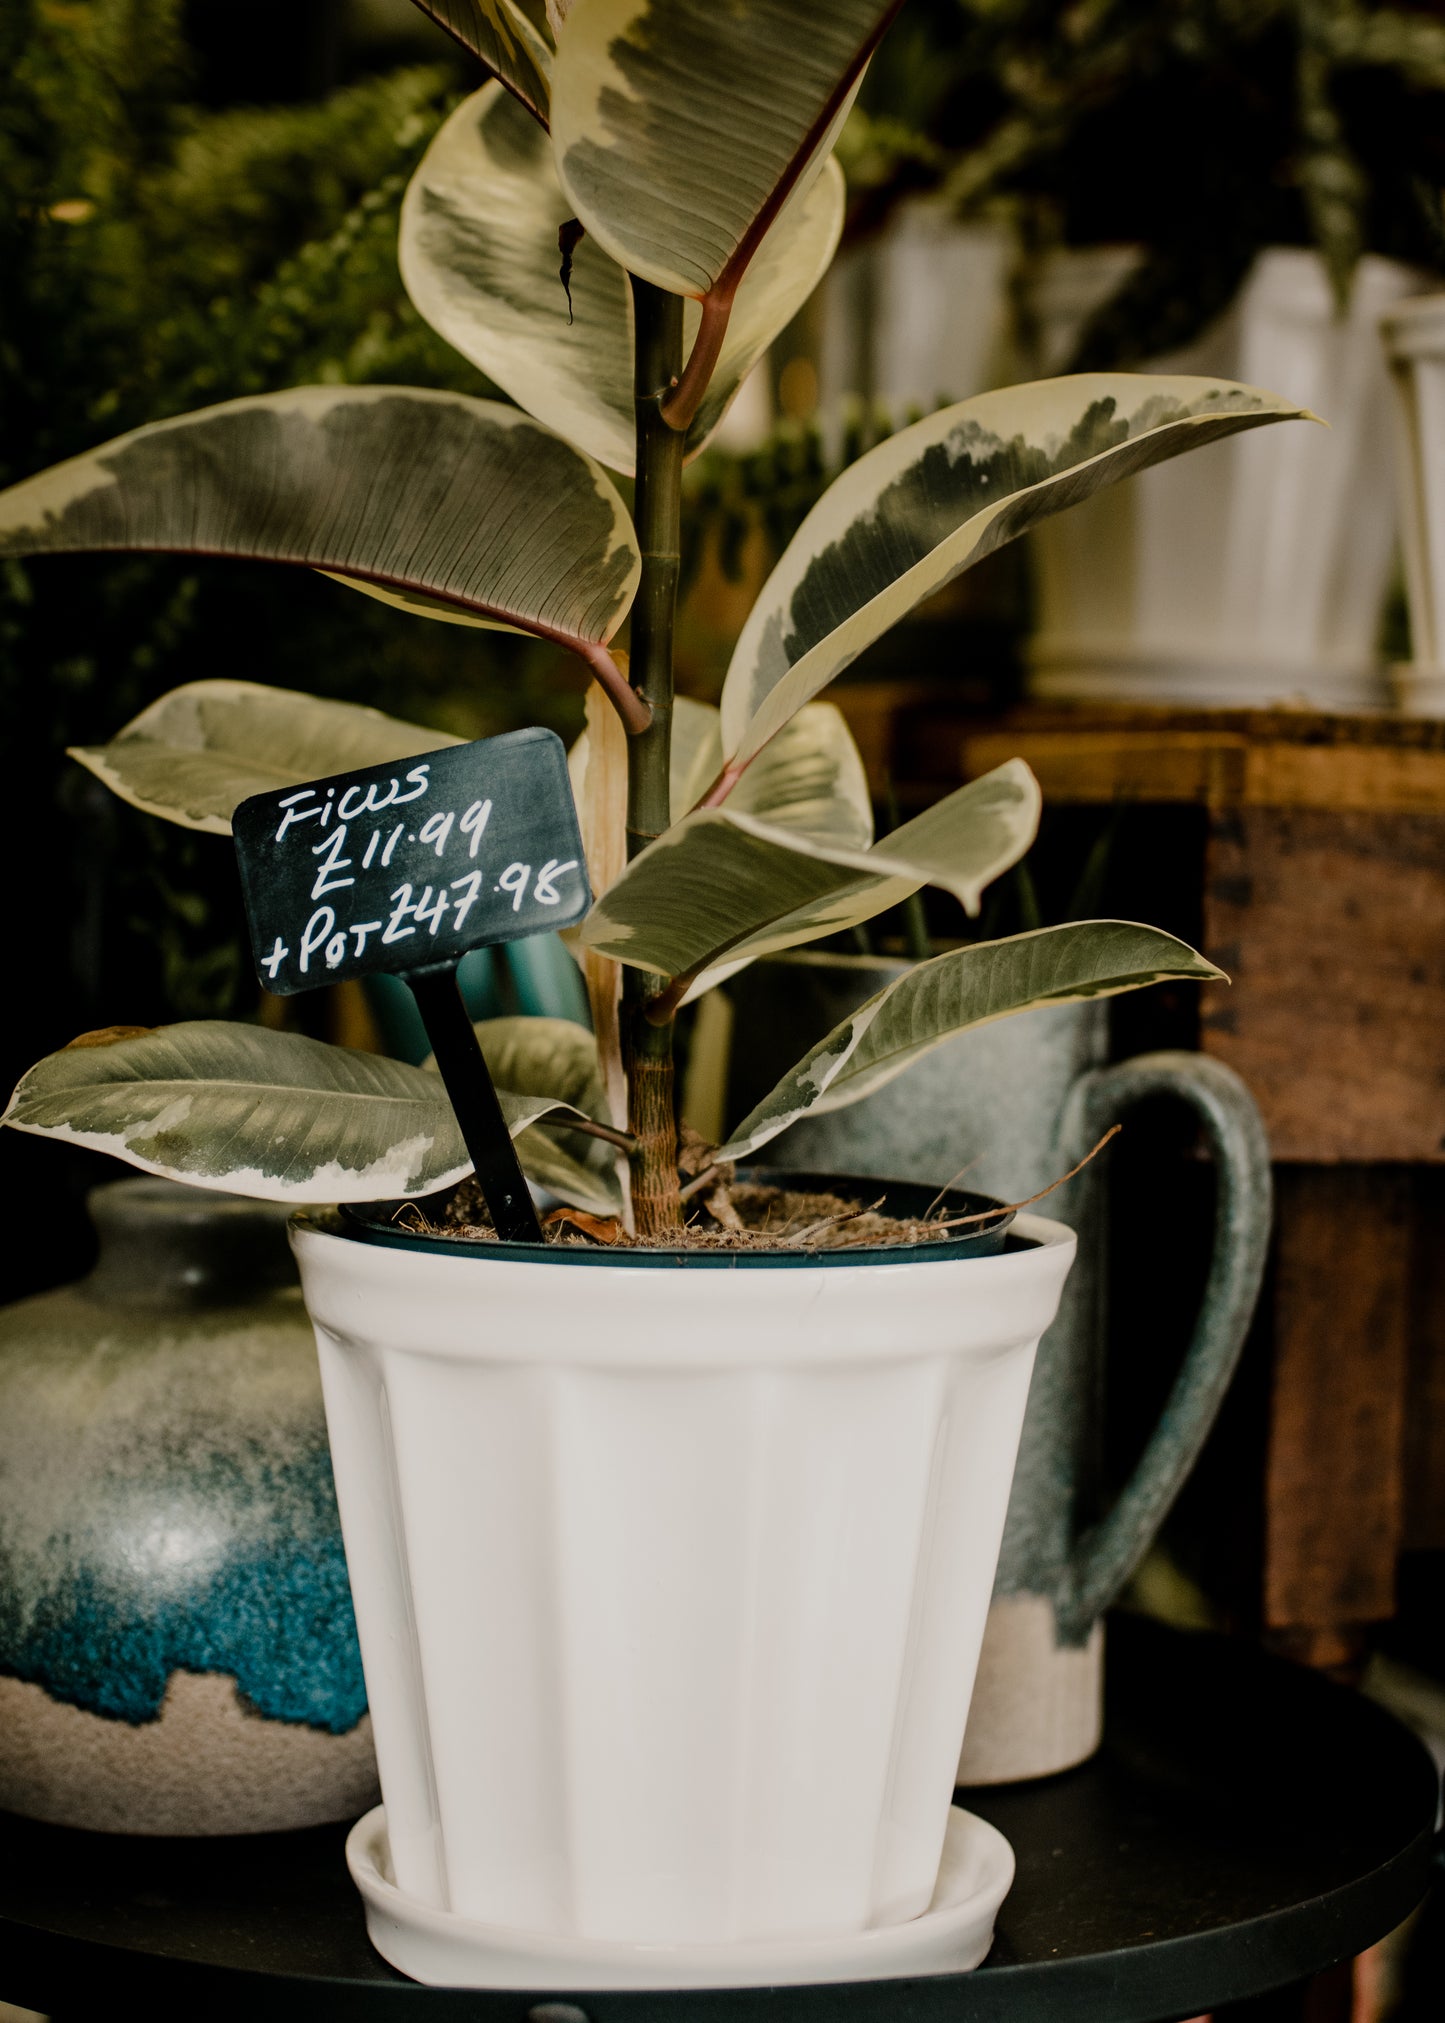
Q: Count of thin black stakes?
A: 1